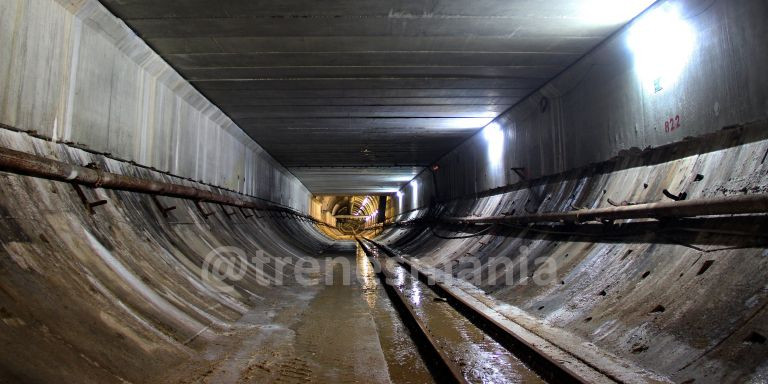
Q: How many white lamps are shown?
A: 4